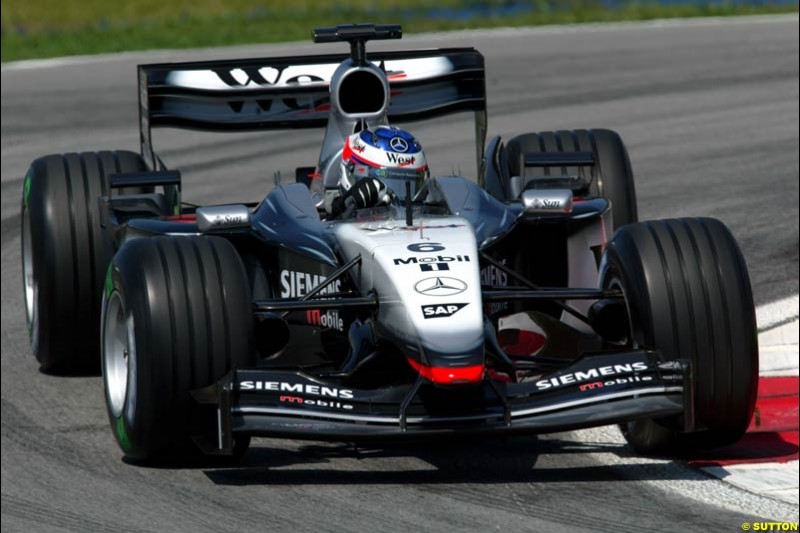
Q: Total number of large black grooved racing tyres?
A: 4